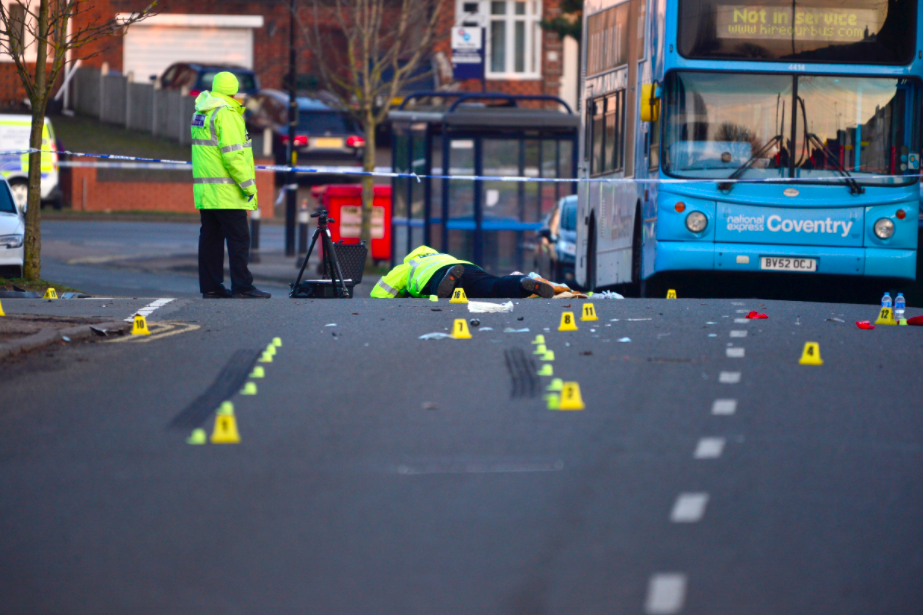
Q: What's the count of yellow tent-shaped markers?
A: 12